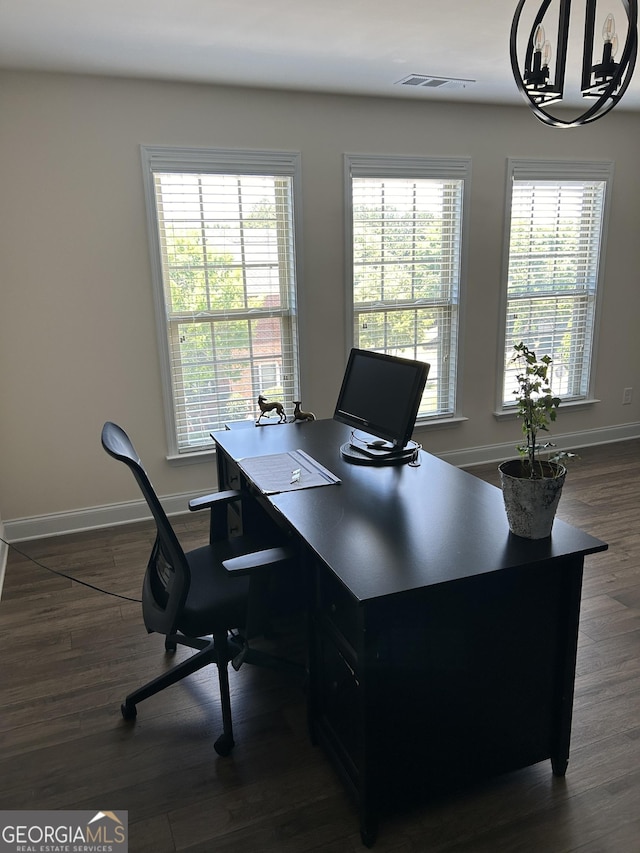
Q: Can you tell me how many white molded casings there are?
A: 3